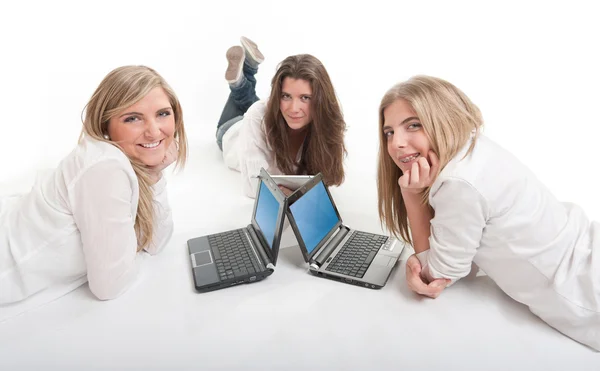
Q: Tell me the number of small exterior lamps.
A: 0